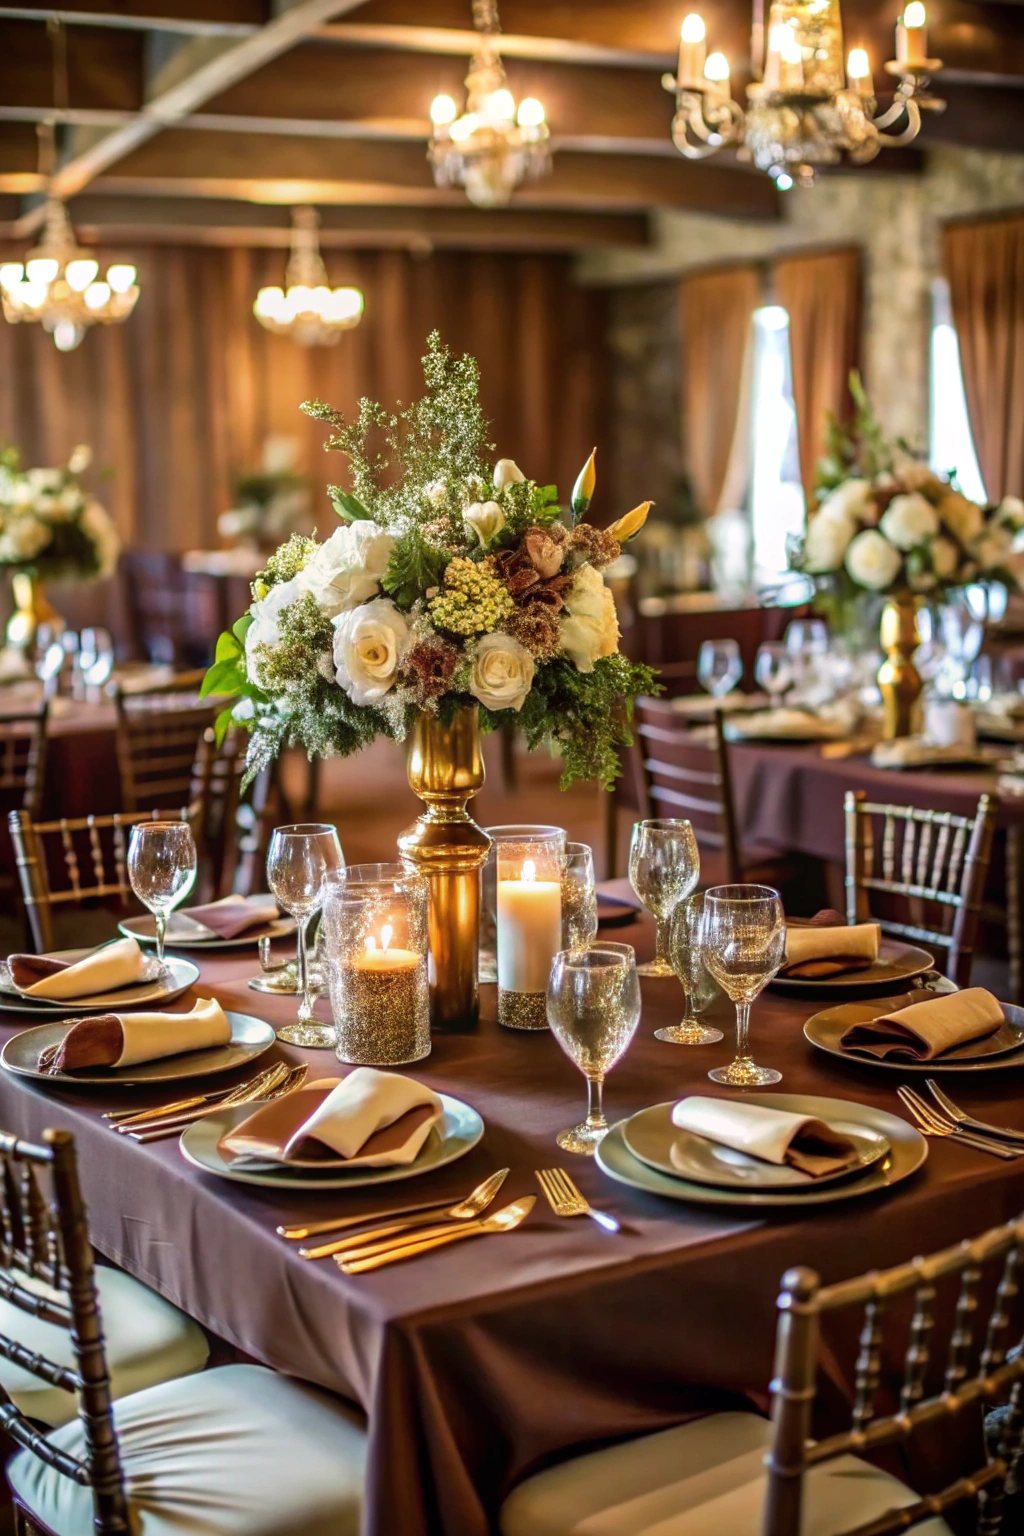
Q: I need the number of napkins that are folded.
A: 7